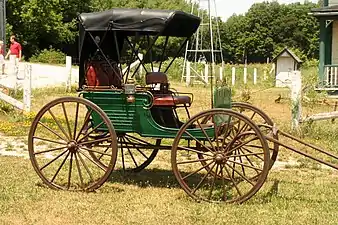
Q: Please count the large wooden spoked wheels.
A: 4